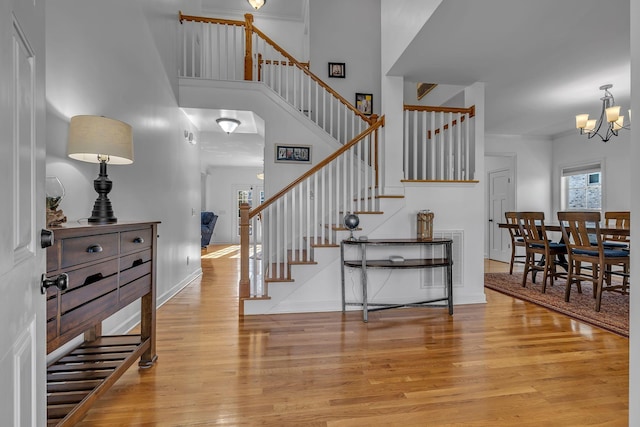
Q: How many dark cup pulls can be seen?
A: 2